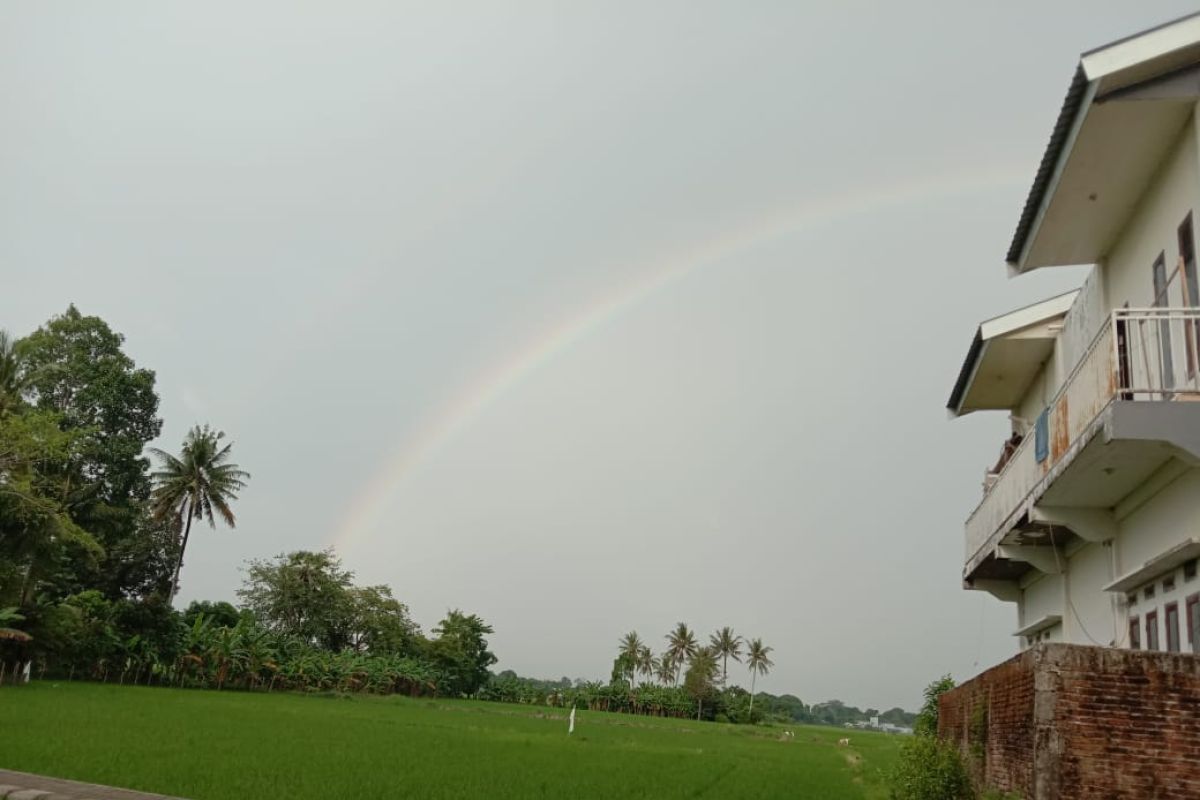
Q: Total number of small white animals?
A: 2